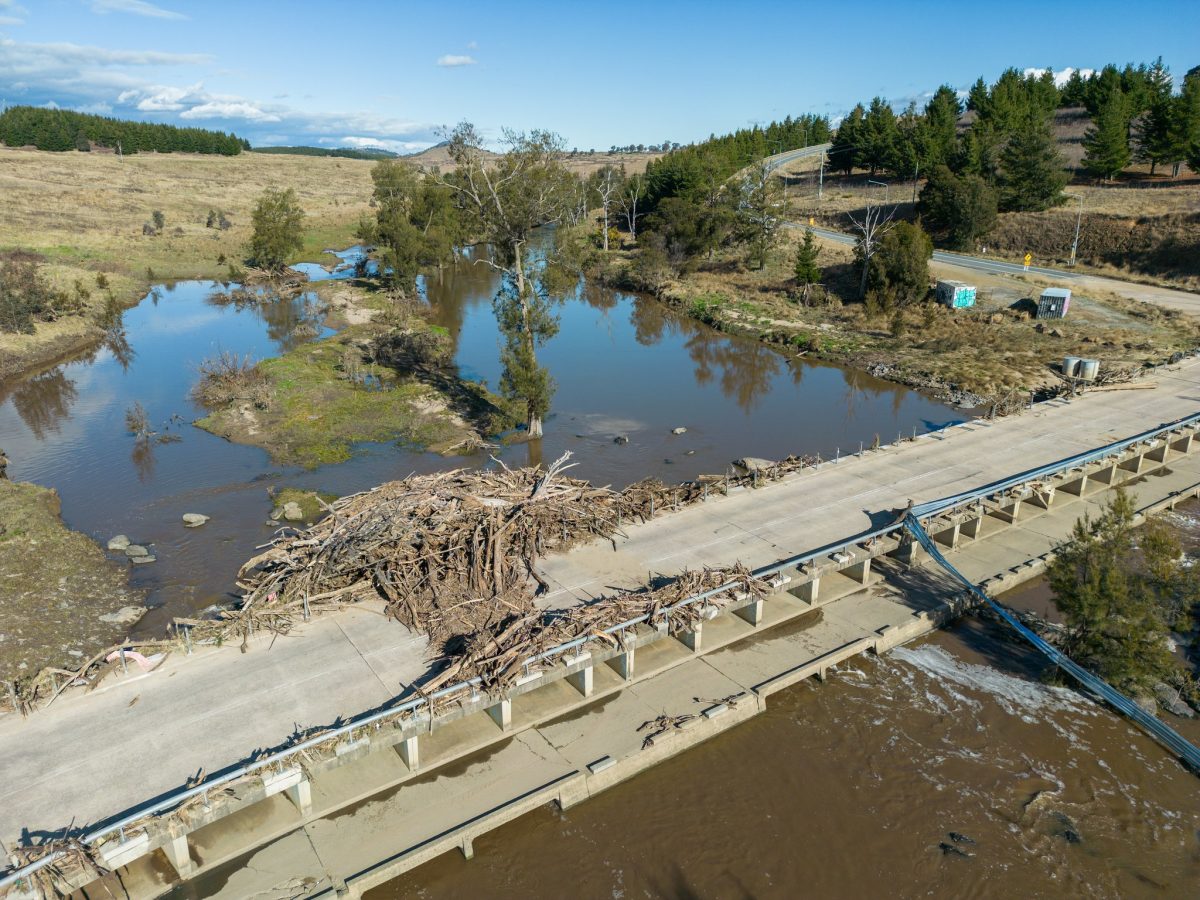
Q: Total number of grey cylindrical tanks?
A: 2